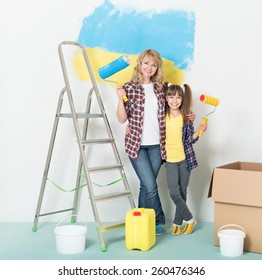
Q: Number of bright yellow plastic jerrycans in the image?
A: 1